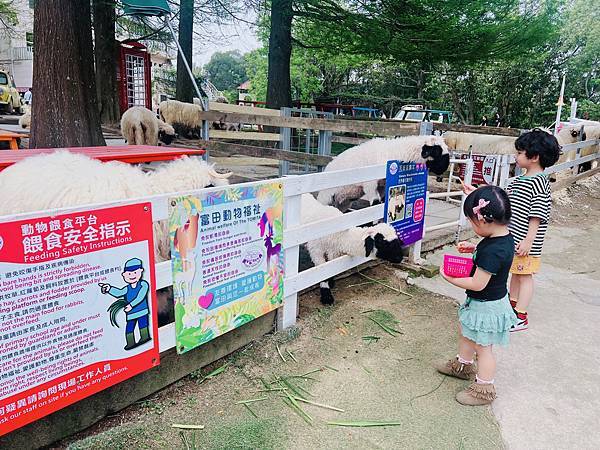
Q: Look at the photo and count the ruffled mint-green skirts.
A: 1